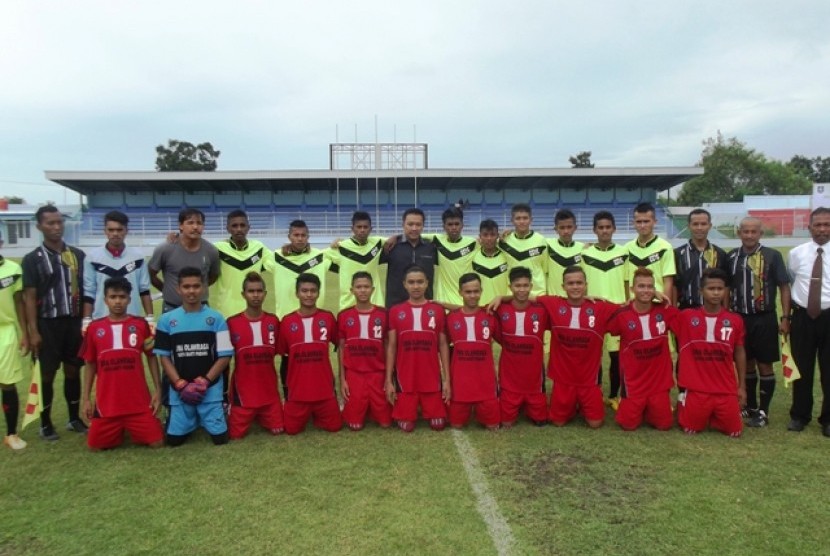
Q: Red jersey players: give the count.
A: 10